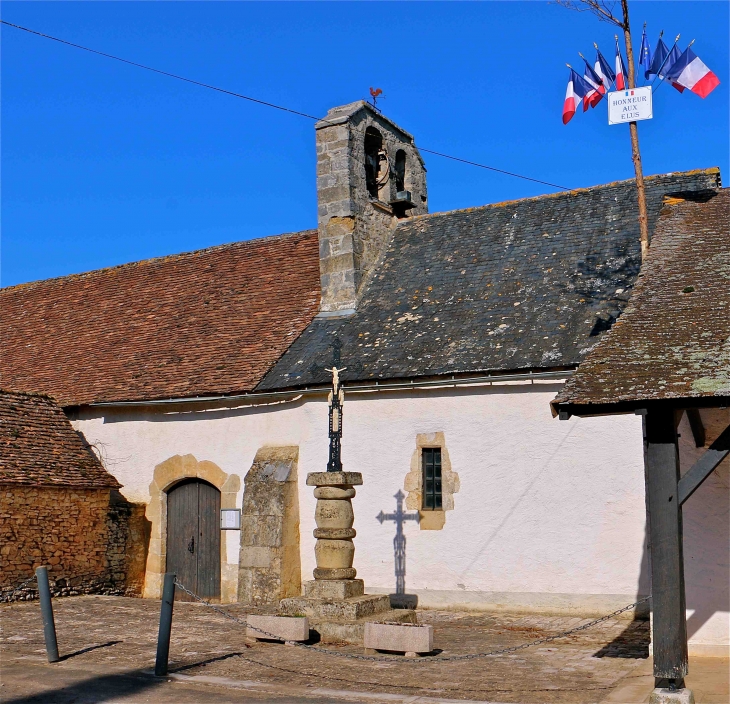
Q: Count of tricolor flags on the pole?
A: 7